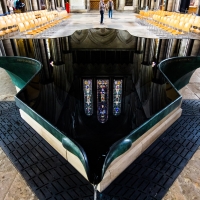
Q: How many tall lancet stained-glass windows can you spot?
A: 3